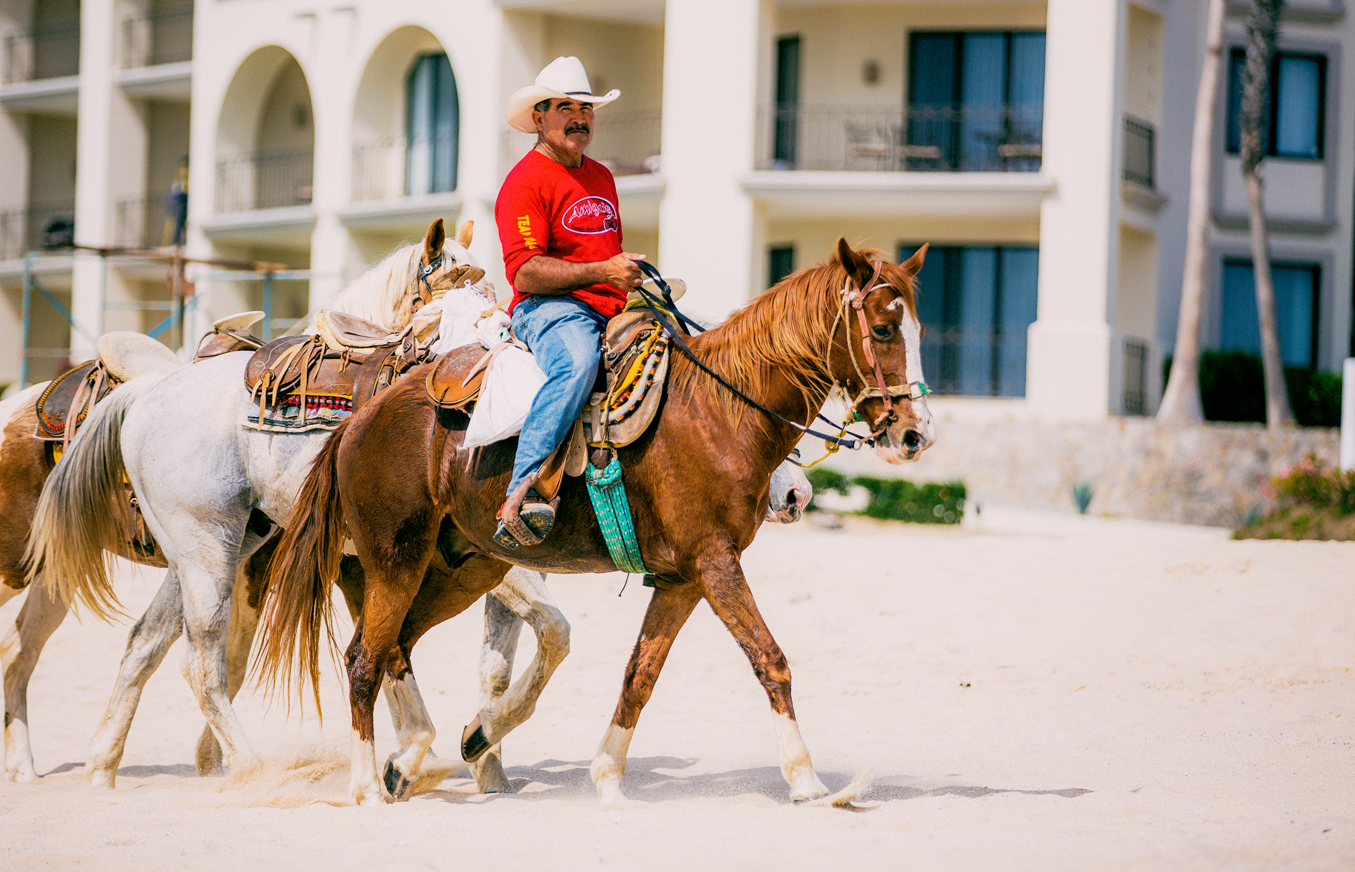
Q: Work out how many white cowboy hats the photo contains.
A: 1